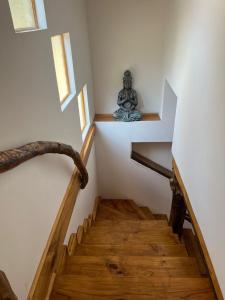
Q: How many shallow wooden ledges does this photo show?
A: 1